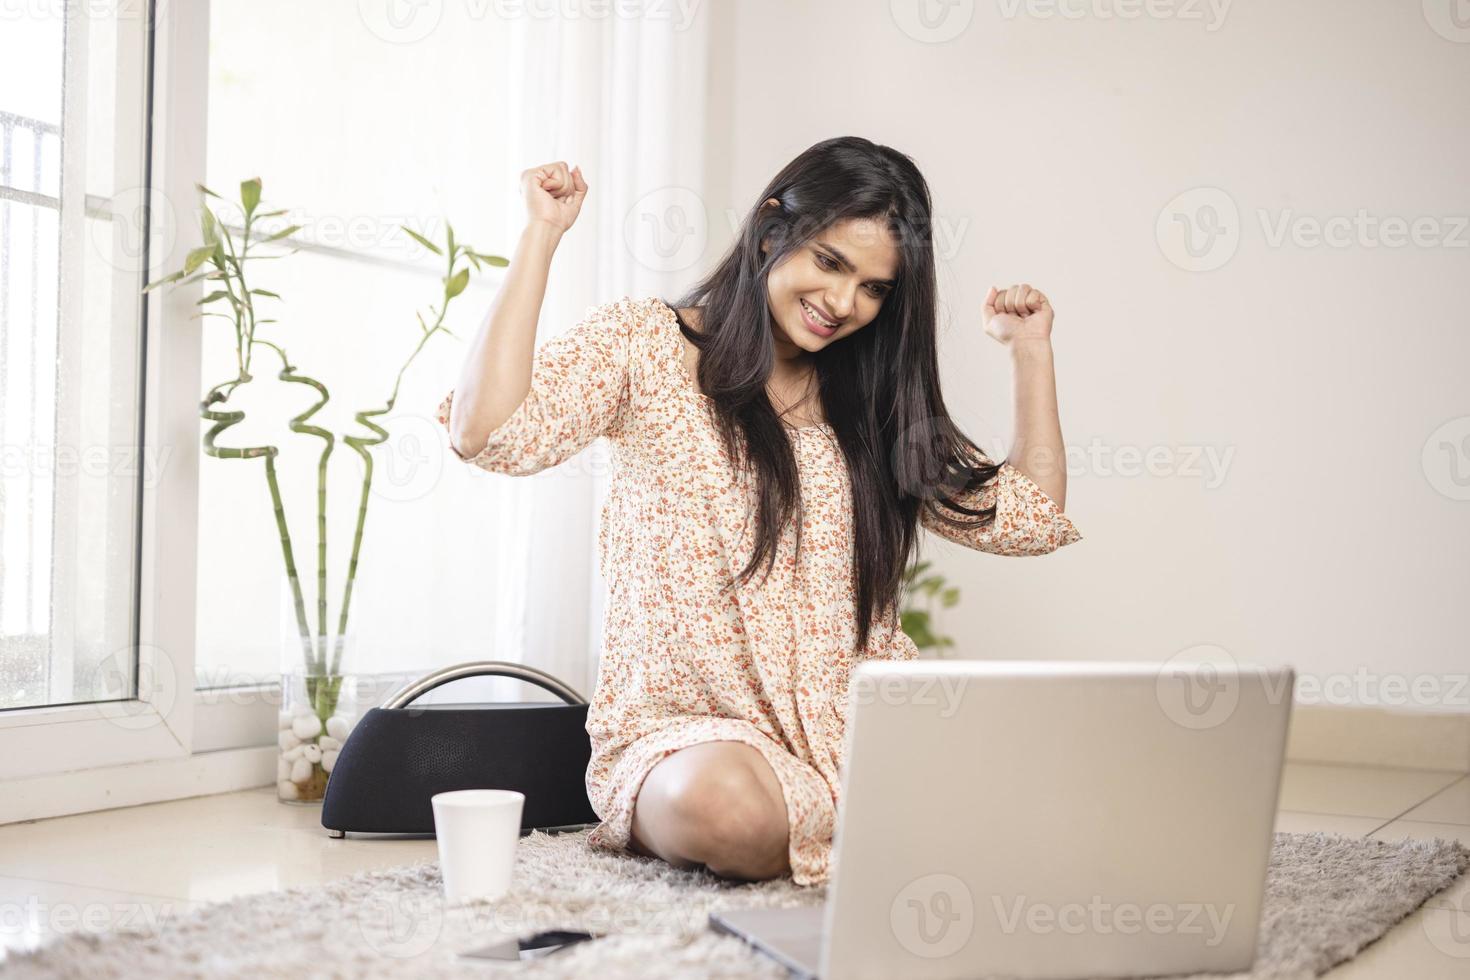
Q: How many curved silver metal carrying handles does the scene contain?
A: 1